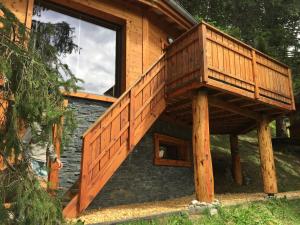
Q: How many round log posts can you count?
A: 3